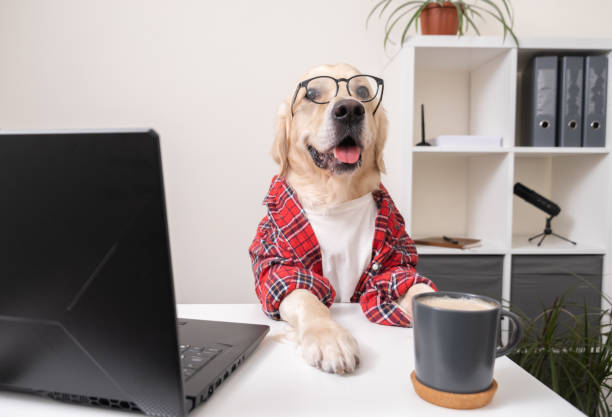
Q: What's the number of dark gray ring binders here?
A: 3